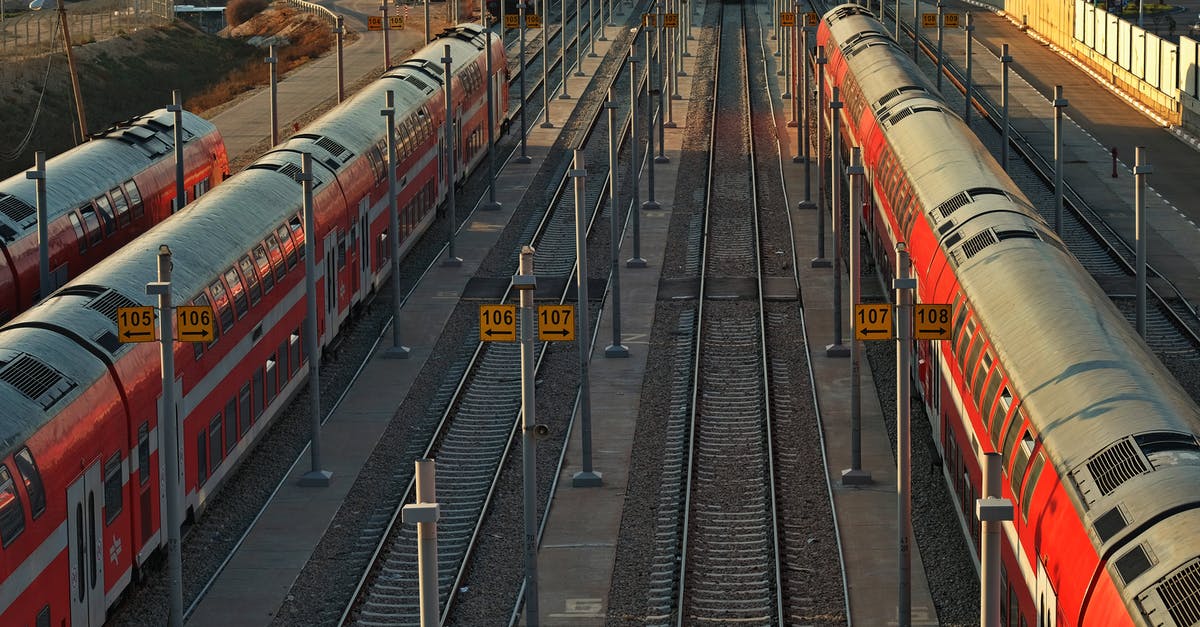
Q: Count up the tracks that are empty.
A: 3